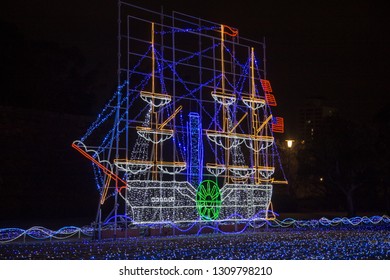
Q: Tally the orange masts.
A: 3